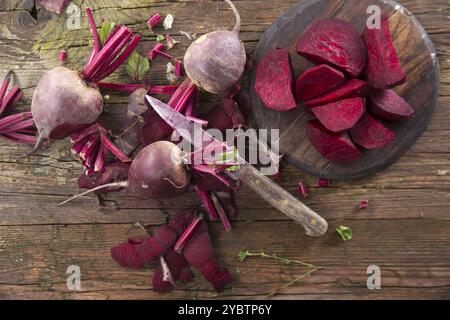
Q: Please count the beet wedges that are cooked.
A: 0